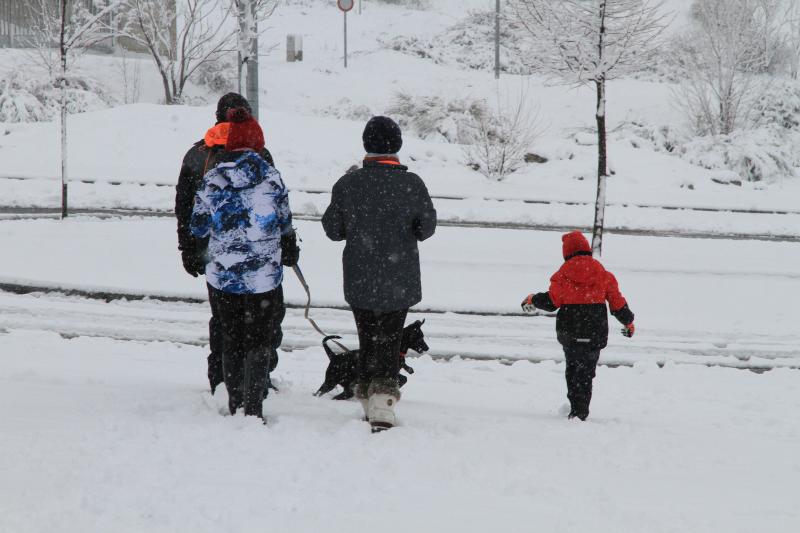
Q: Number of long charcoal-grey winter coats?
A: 1